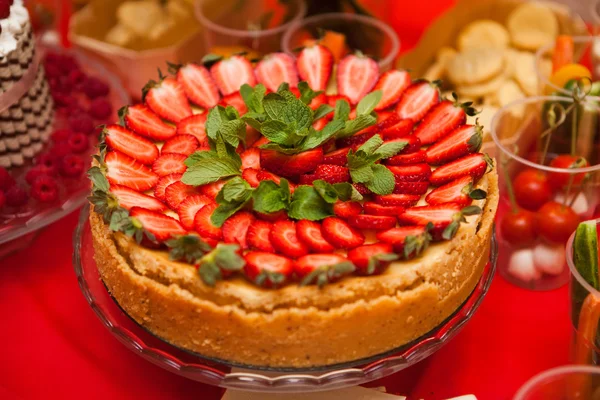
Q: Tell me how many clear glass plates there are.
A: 2